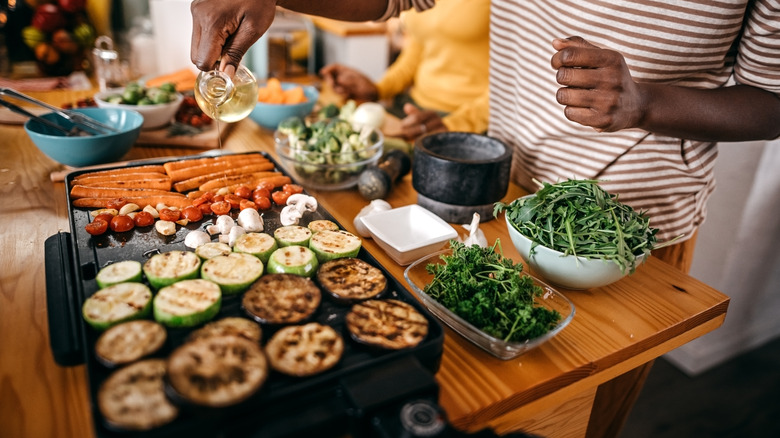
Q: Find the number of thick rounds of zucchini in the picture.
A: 11